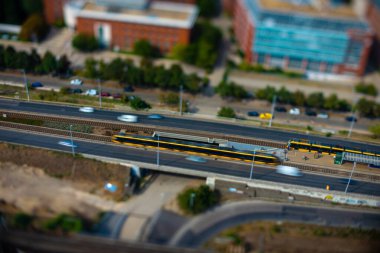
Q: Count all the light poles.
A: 9